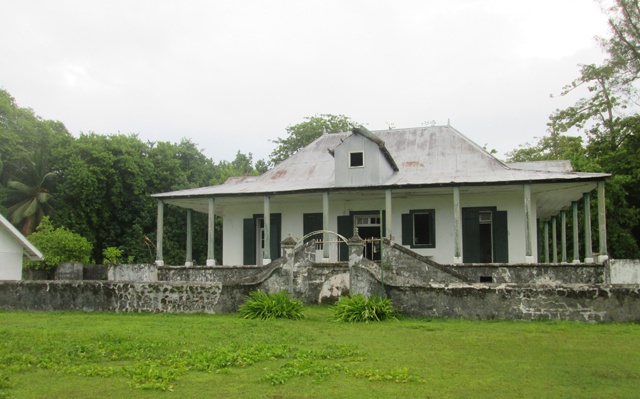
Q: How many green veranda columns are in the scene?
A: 14